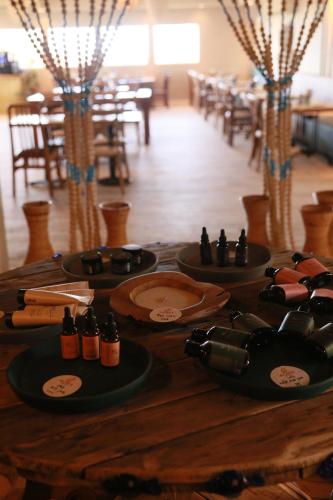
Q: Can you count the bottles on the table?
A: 15